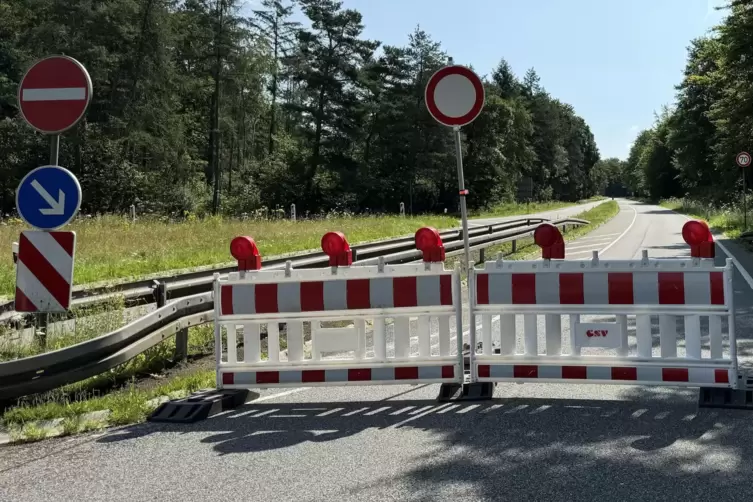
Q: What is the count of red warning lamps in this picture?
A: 5